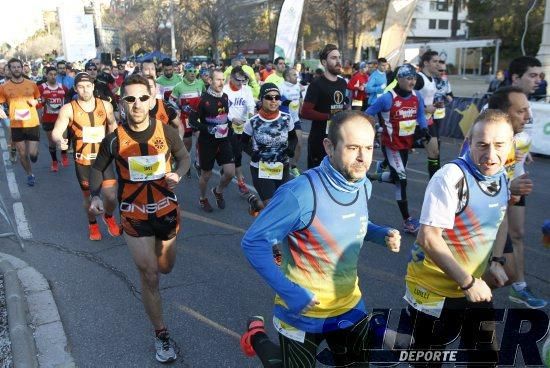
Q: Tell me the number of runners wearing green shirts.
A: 2